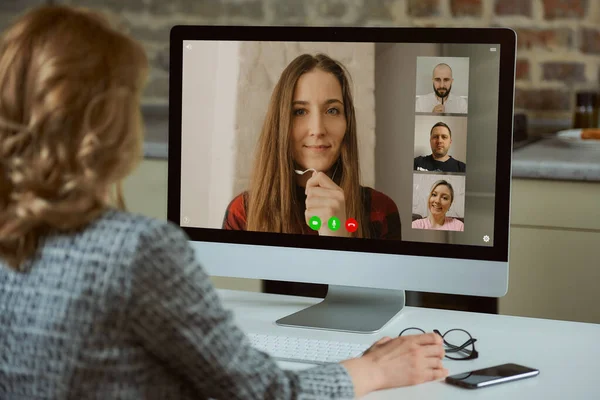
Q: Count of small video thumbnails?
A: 3